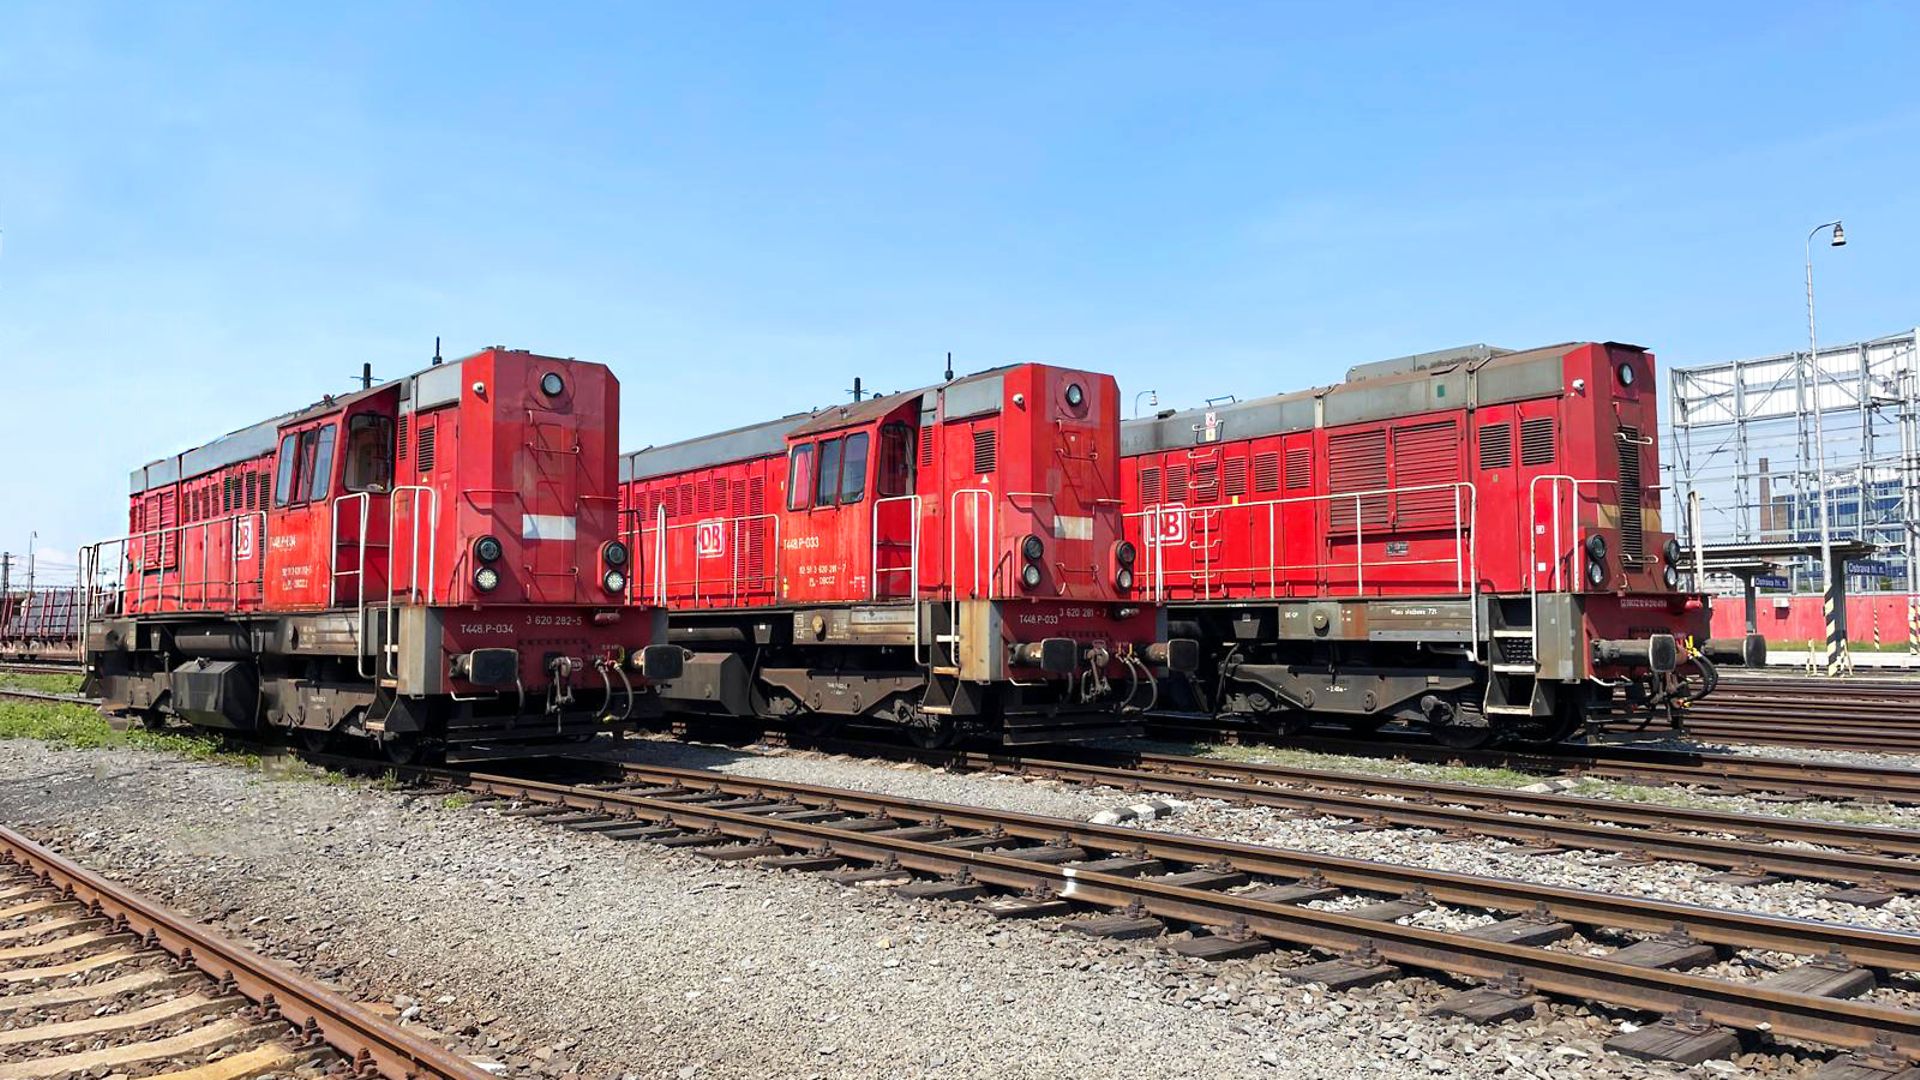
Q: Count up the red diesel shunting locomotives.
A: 3